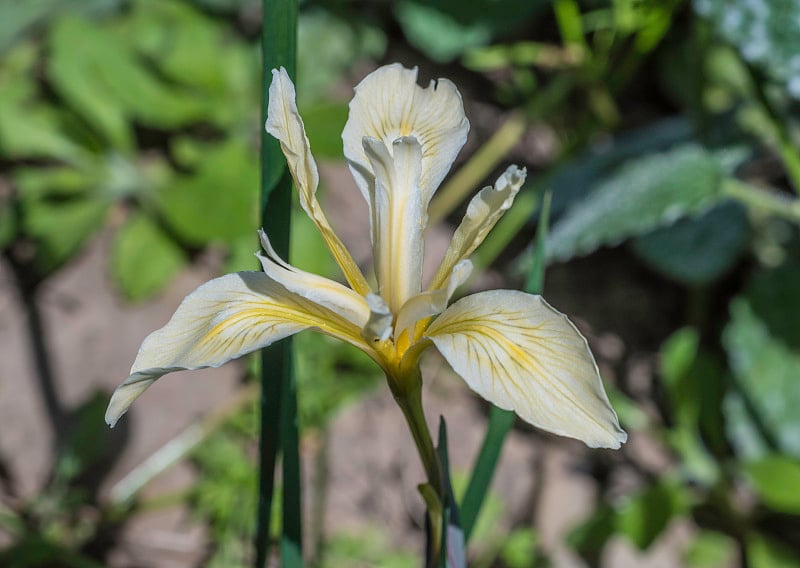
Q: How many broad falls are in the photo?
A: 3